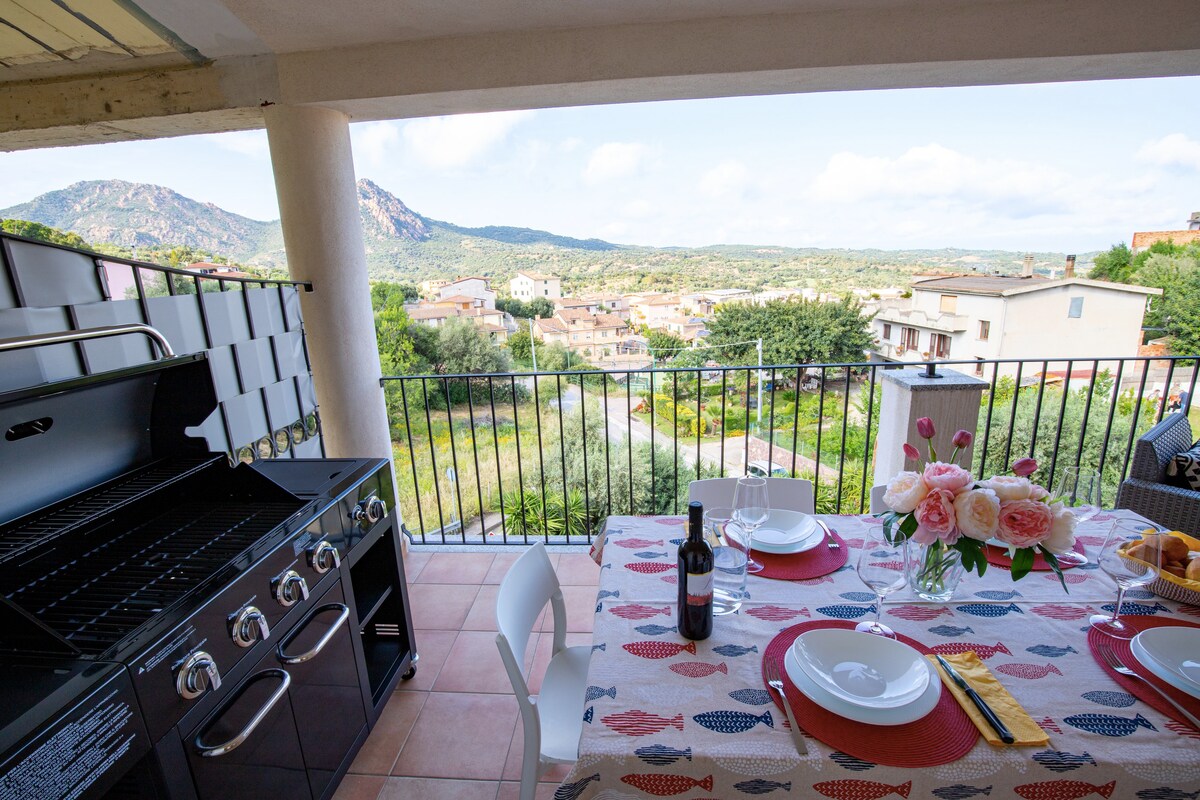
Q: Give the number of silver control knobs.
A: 5